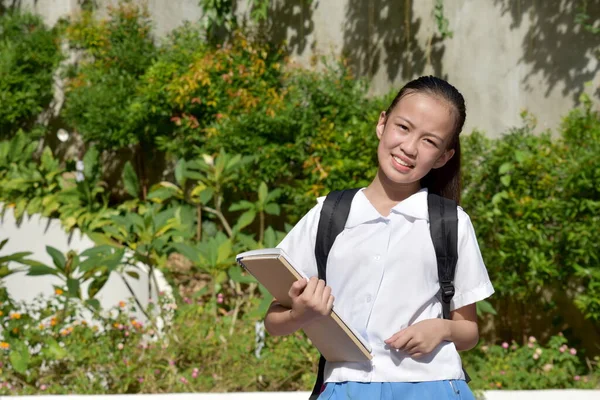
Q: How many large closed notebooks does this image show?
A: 1